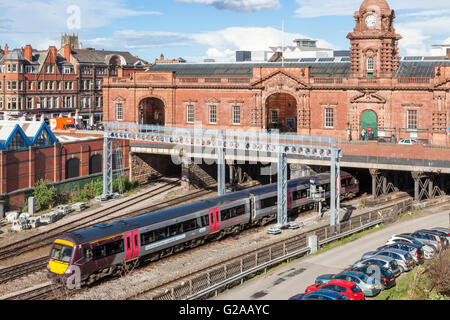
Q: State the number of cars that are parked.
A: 11